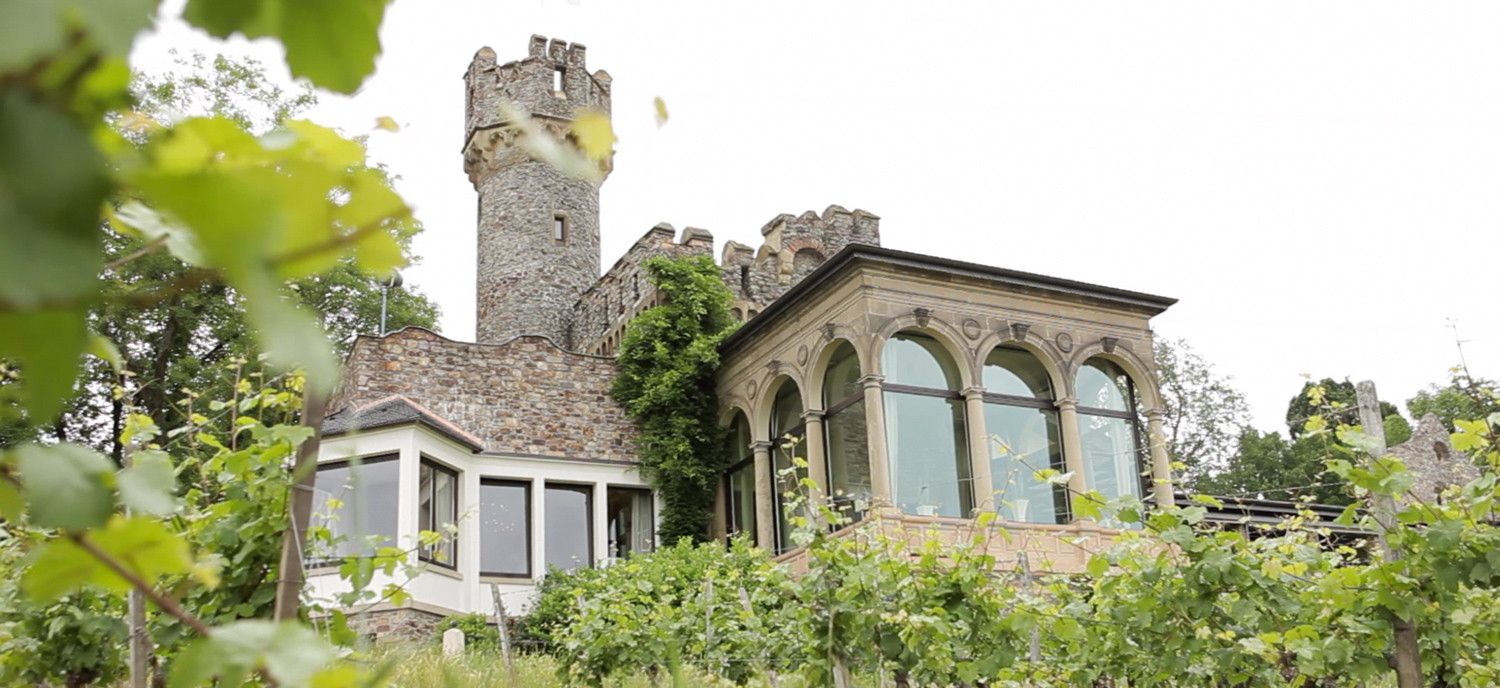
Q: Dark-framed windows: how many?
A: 11